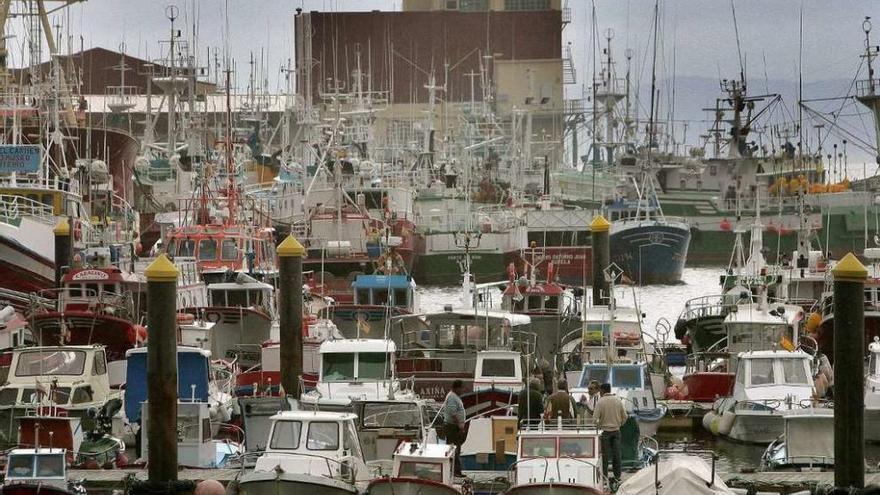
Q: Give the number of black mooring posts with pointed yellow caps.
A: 5